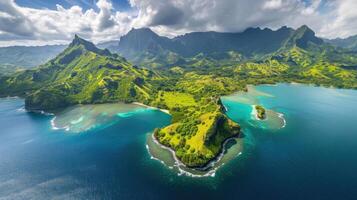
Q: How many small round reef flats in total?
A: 1